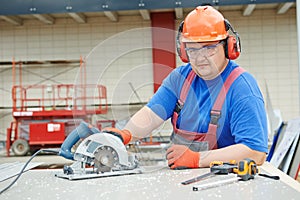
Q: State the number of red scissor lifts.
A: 1